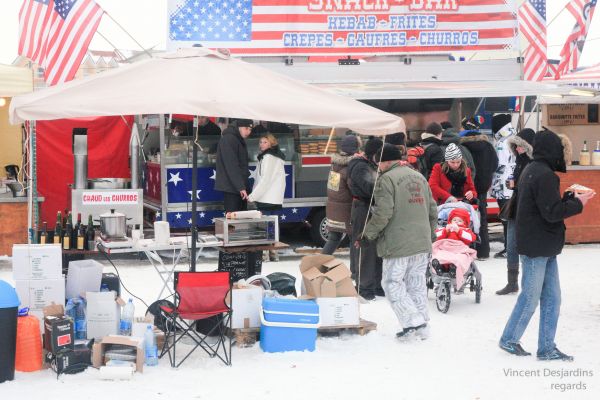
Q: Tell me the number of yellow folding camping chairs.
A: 0